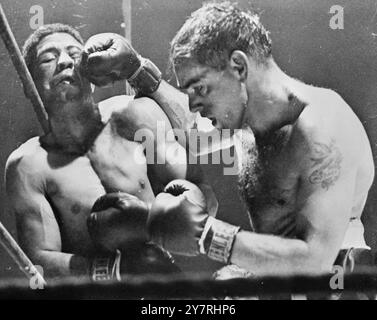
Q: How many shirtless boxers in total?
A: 2